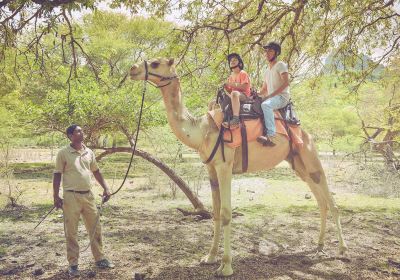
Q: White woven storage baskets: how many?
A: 0